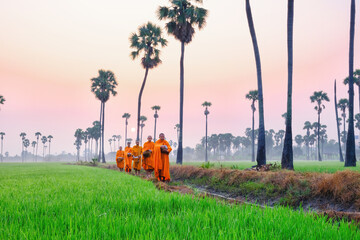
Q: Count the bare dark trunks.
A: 4